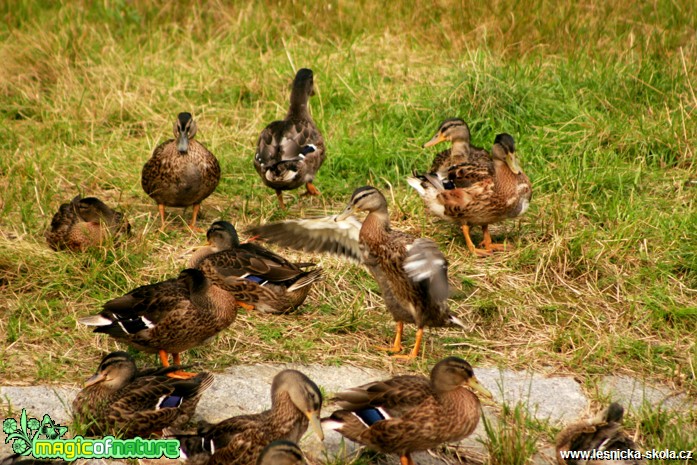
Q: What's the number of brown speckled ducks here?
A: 13